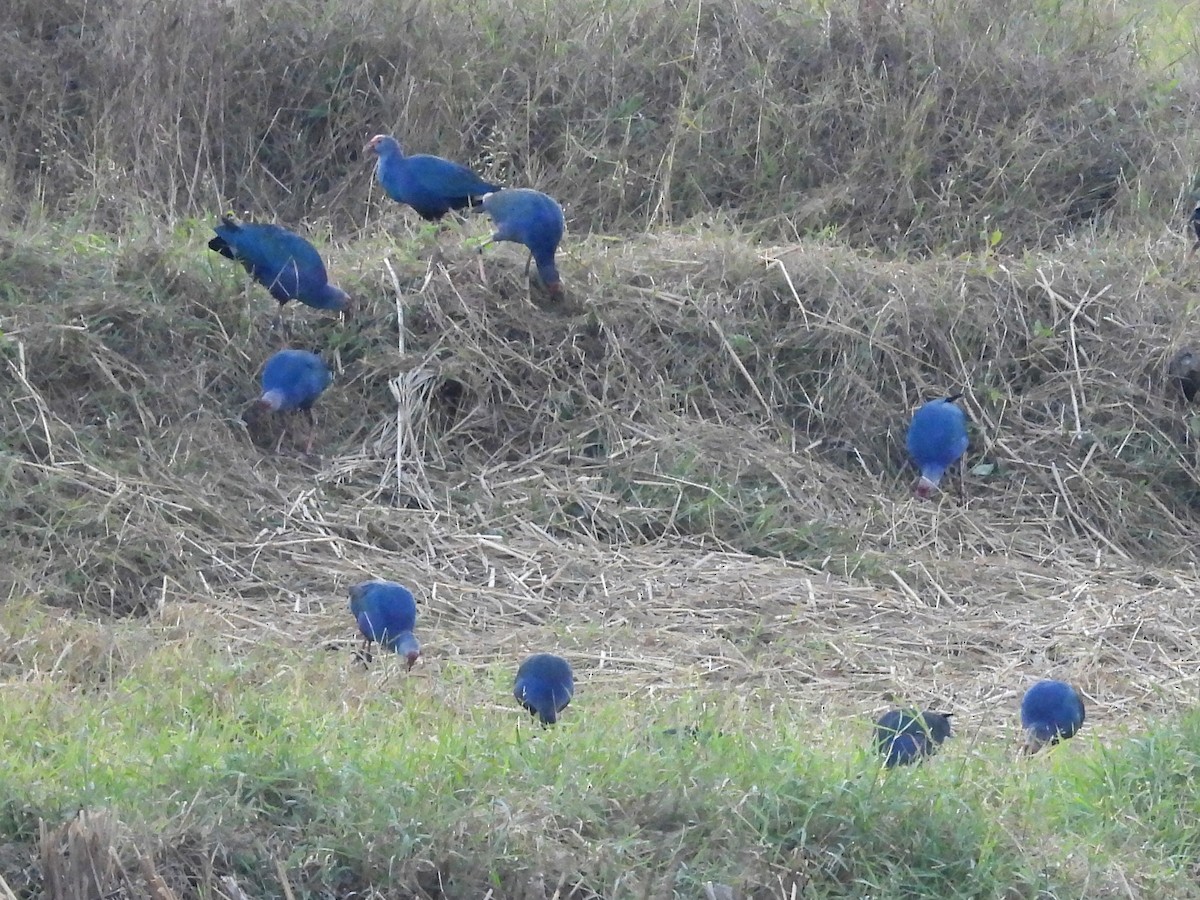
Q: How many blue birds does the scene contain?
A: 9